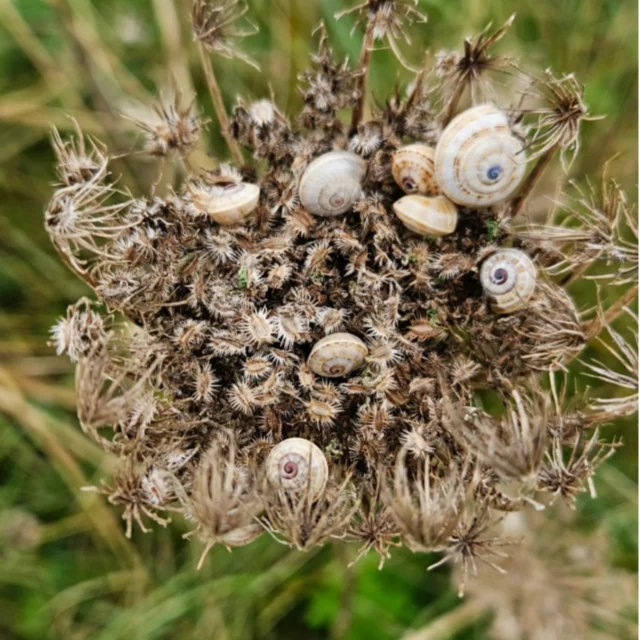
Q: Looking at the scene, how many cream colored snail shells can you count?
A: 8